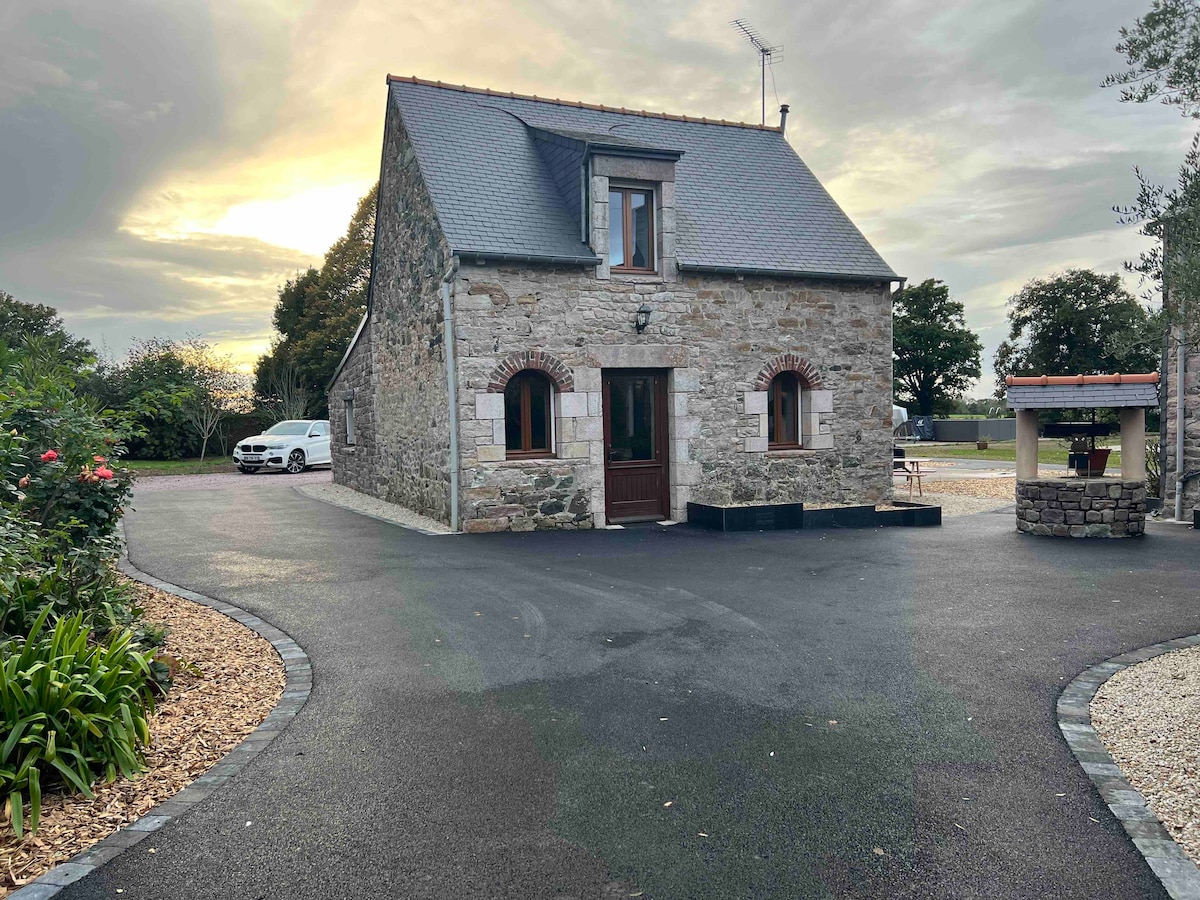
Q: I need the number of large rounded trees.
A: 2